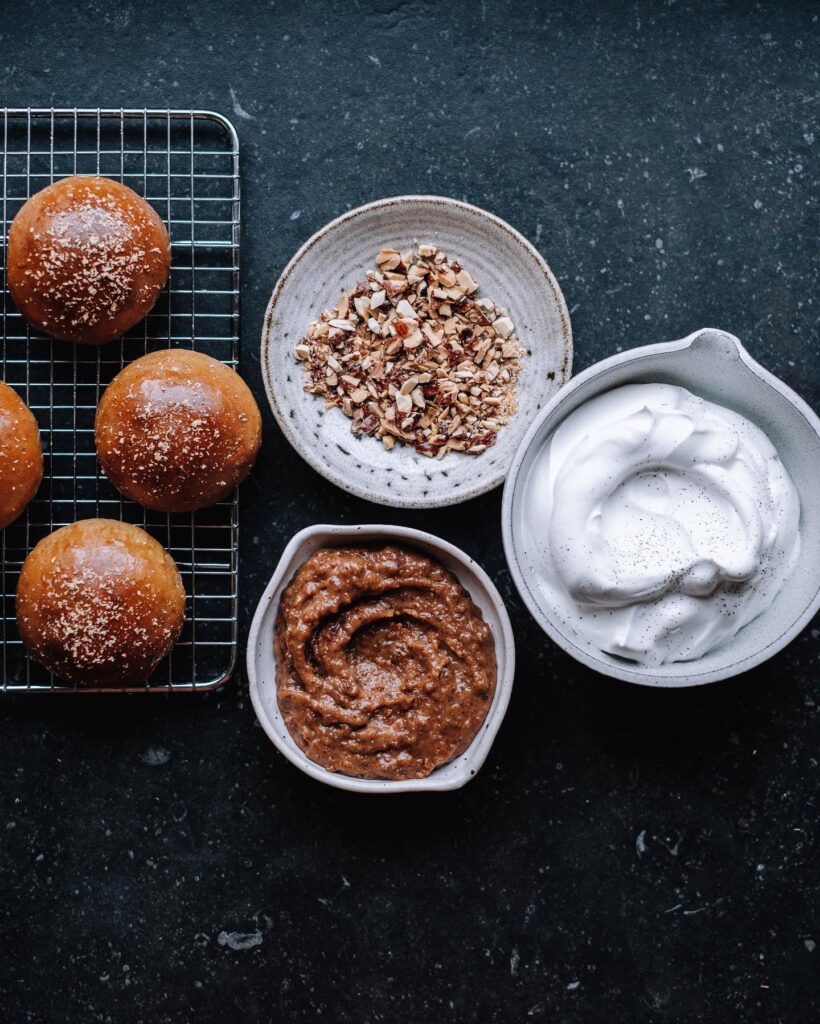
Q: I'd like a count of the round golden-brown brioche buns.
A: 4